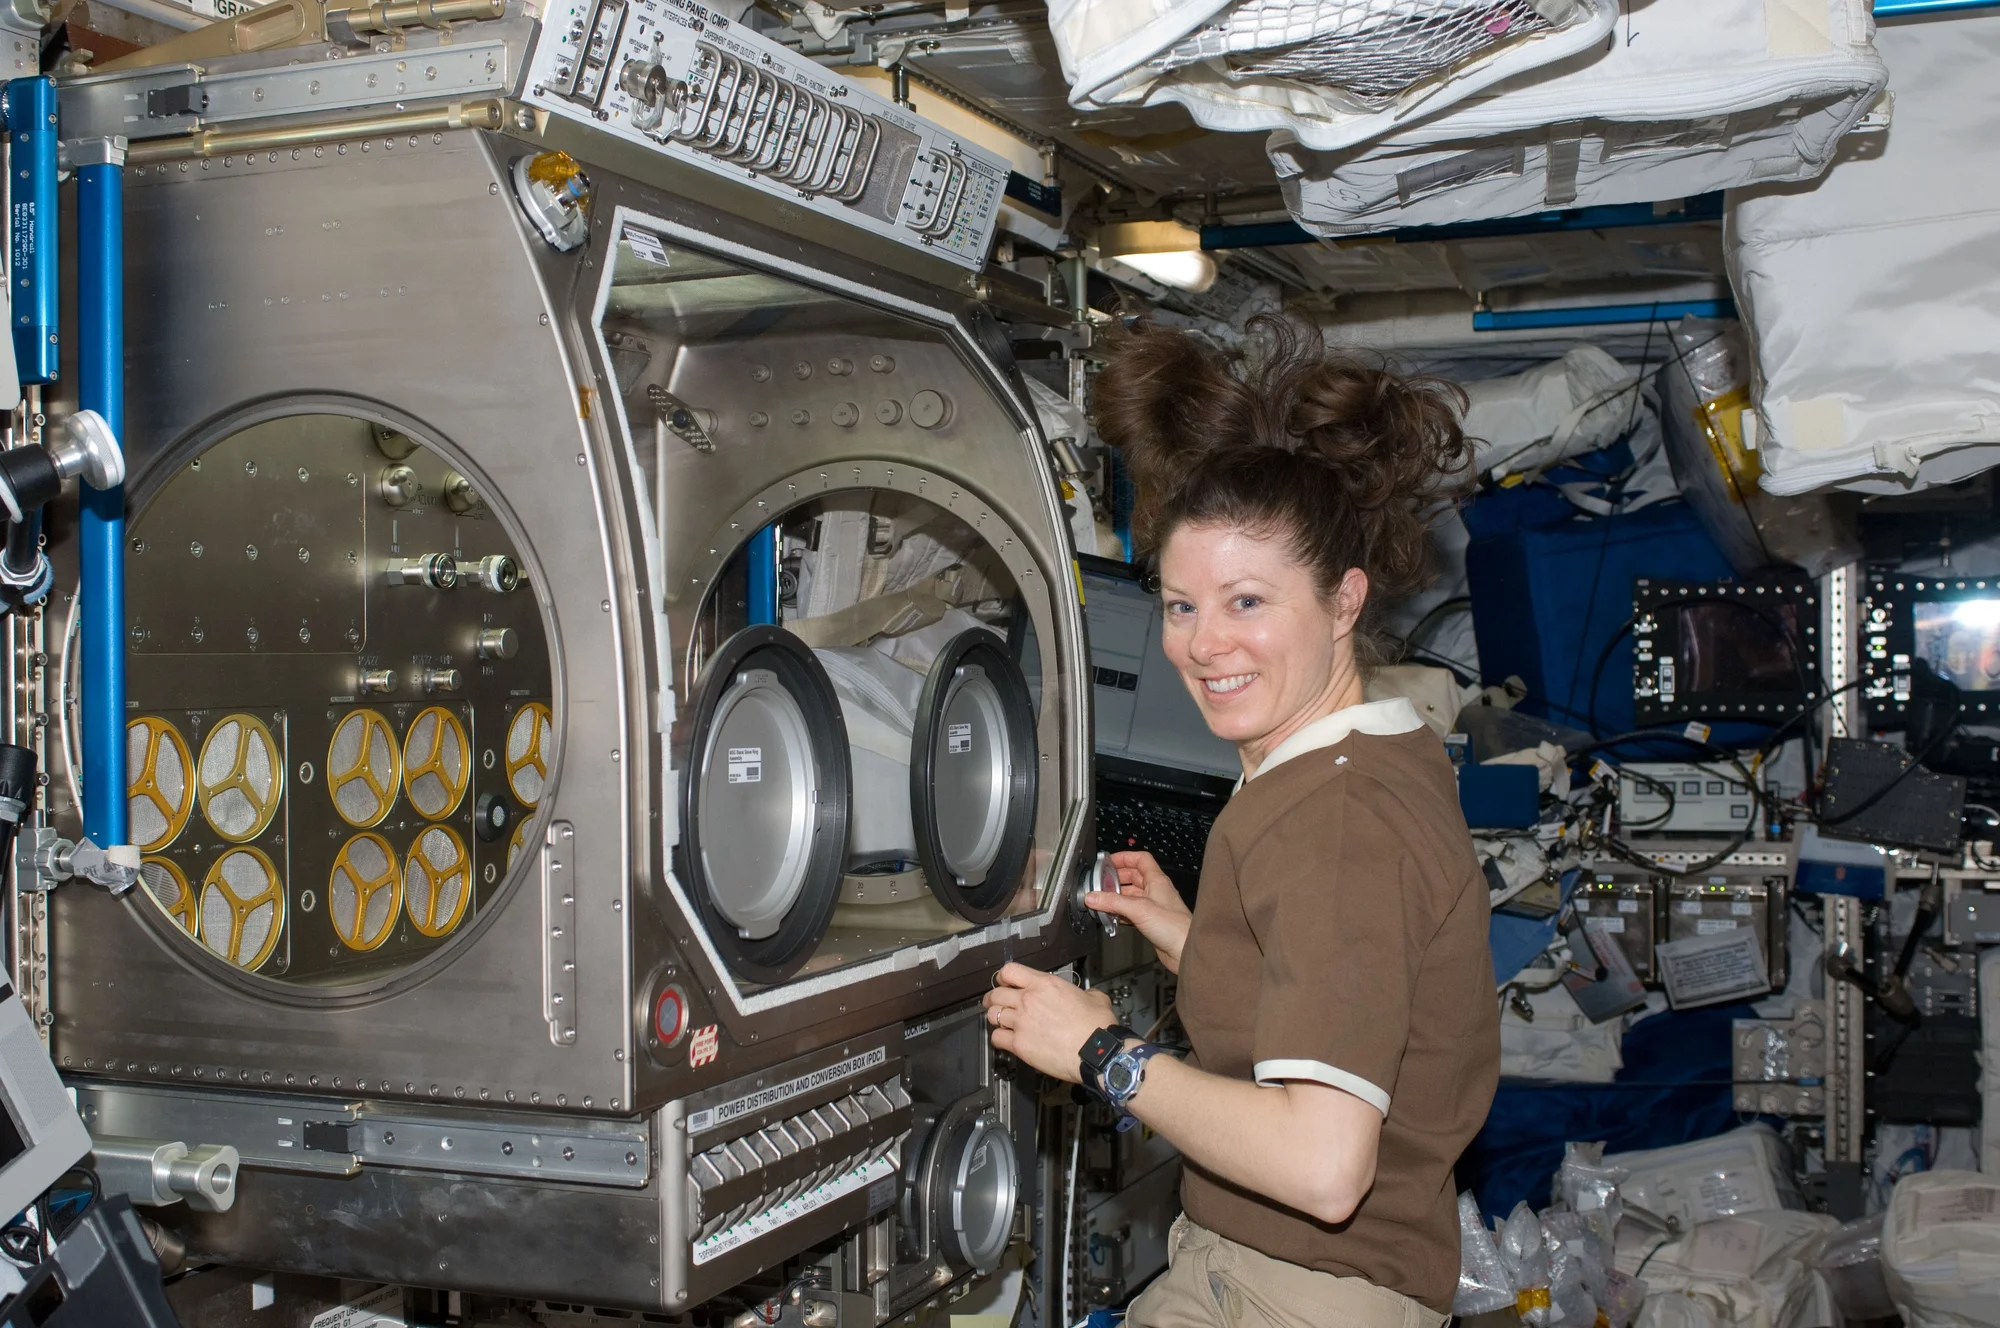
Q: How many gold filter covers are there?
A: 10